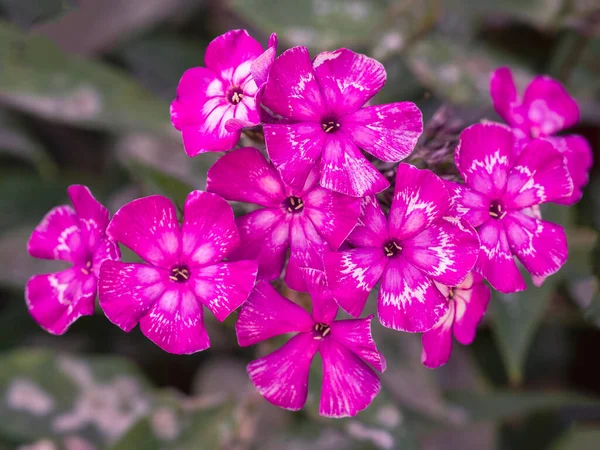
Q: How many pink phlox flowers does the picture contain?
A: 10